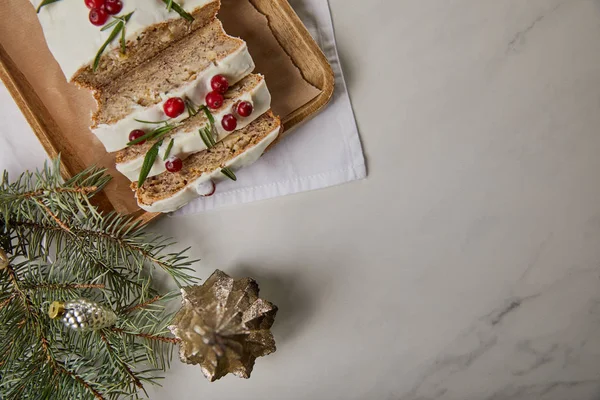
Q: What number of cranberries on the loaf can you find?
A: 11